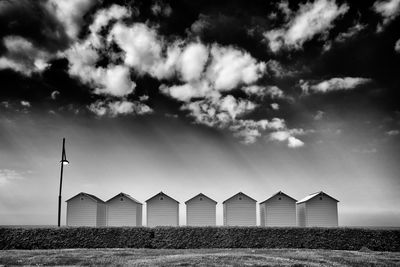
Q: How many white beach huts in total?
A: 7